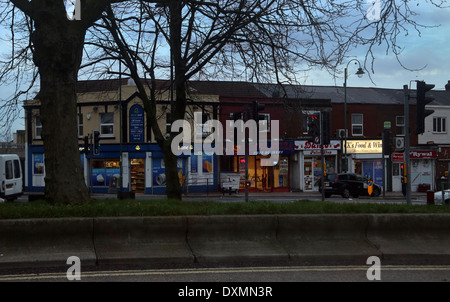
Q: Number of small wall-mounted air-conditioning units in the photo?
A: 2